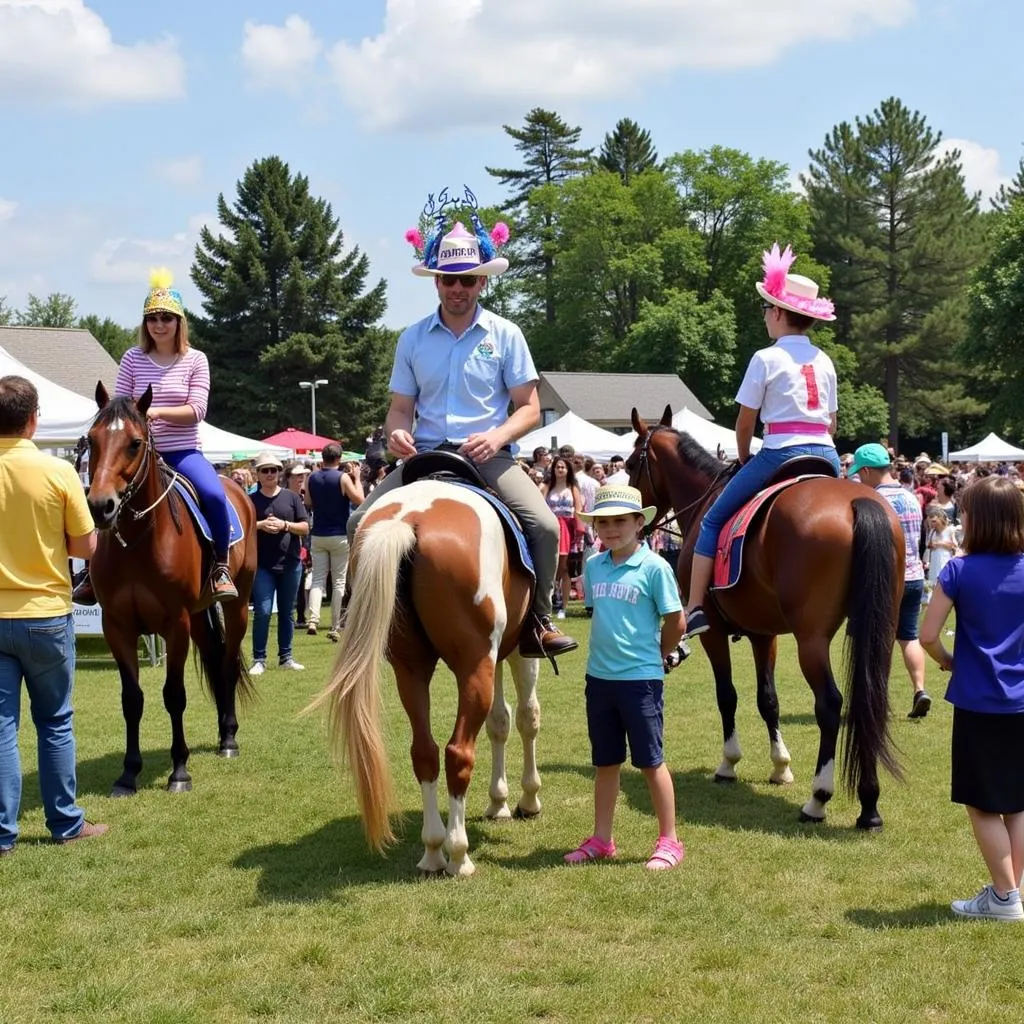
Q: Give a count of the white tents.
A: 5